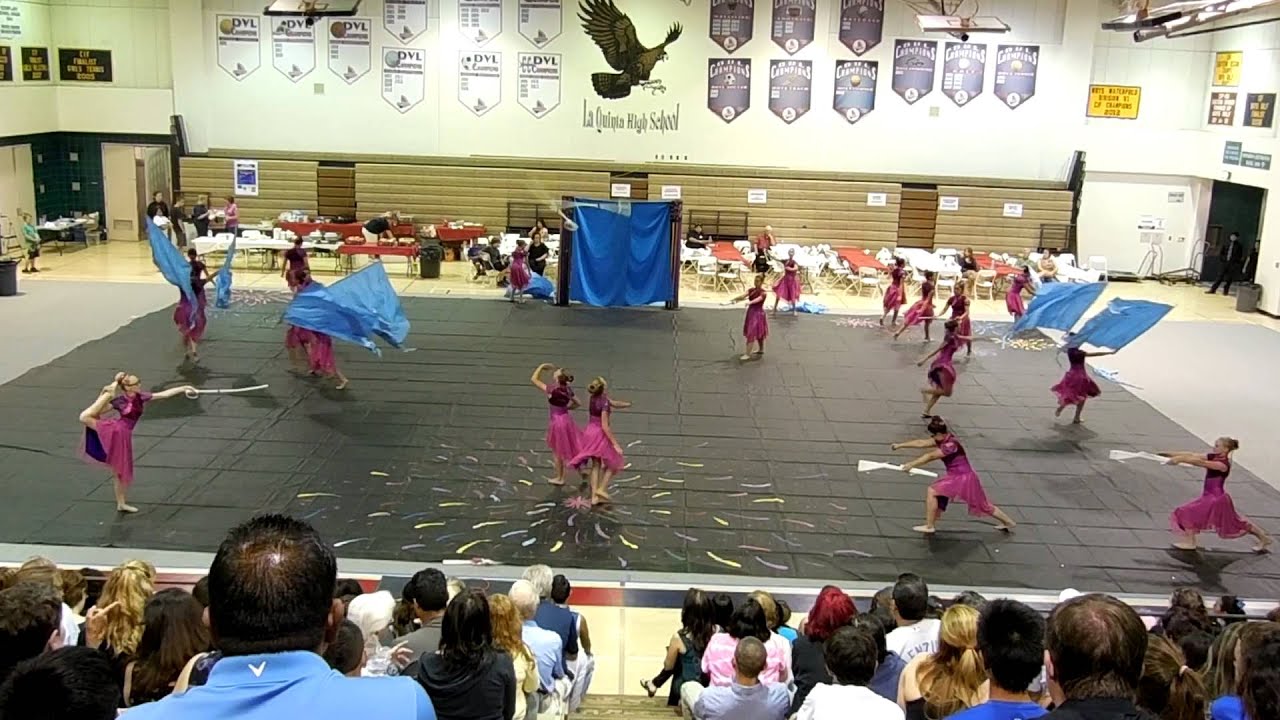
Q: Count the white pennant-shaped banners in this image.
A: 9